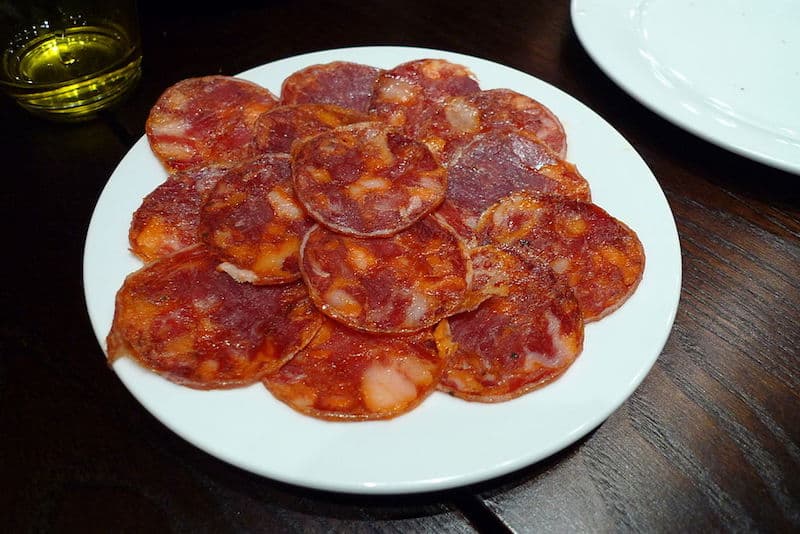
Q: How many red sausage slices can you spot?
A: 14